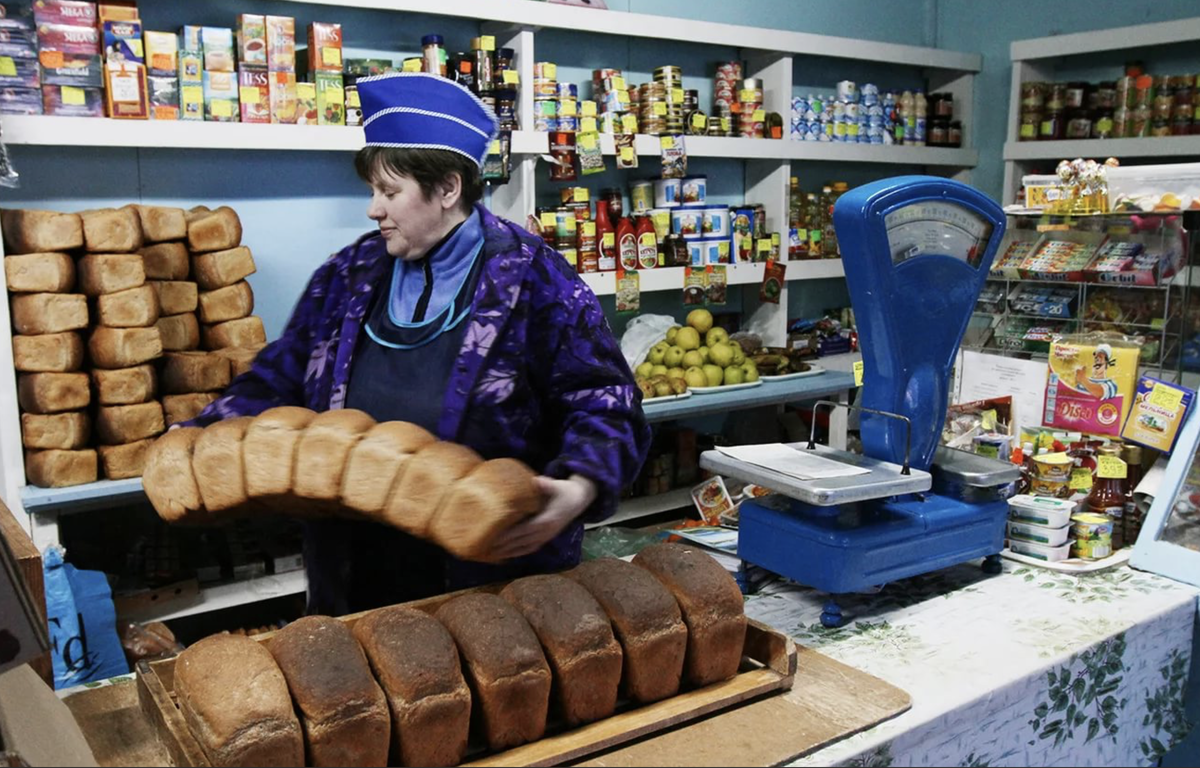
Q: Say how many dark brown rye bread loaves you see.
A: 7